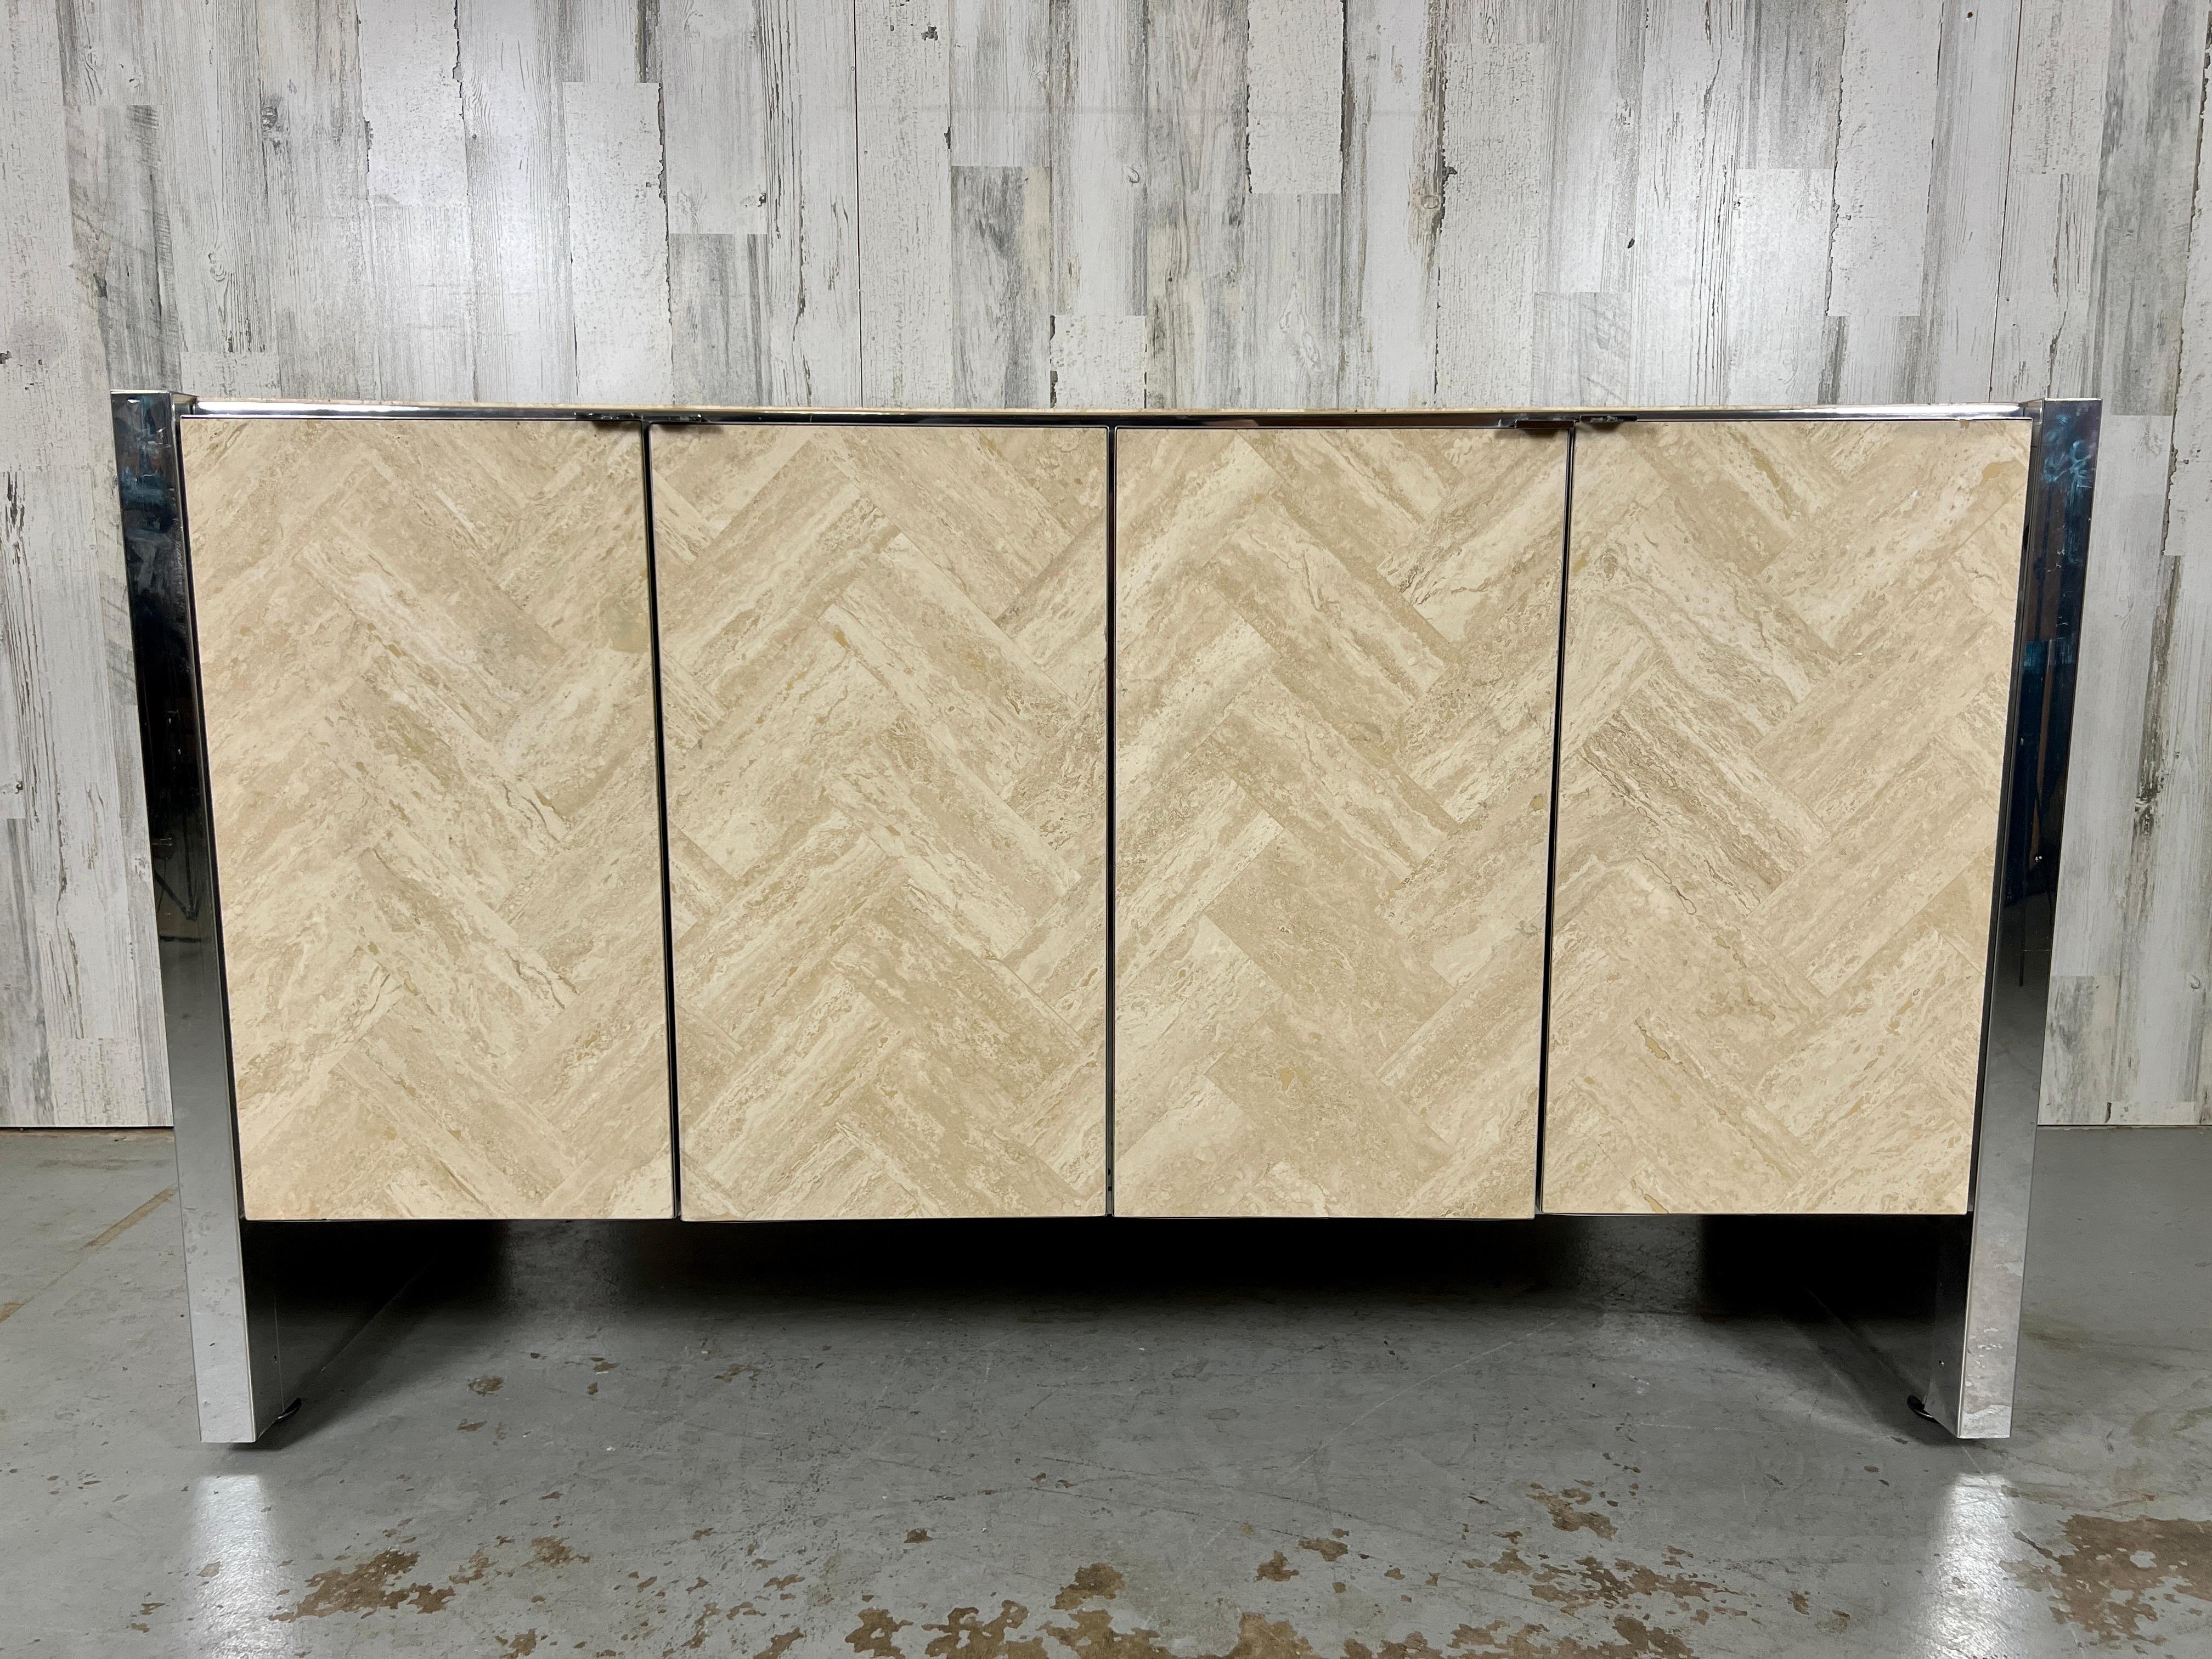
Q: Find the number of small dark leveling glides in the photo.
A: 2